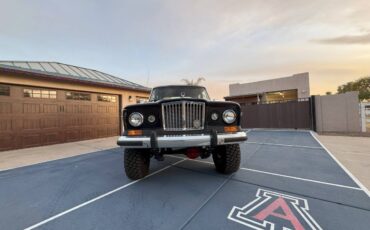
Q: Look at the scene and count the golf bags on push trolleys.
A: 0